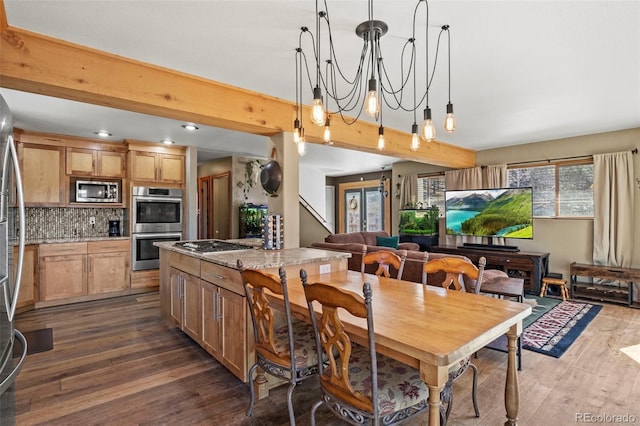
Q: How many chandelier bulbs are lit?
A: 9